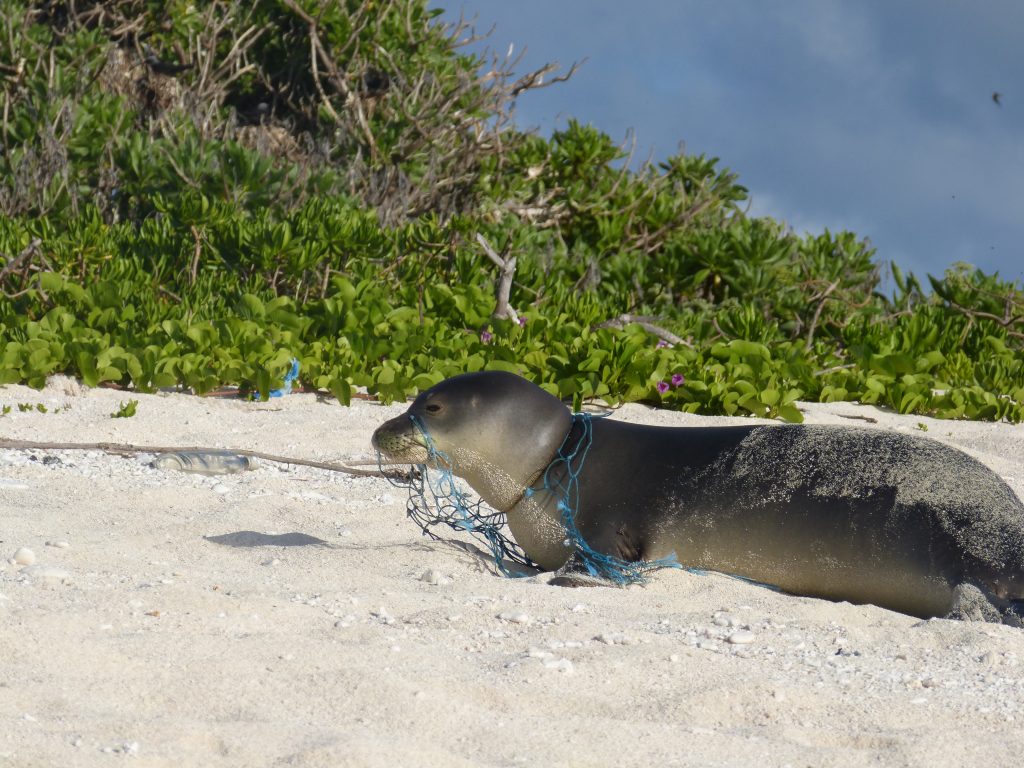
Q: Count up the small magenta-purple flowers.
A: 5